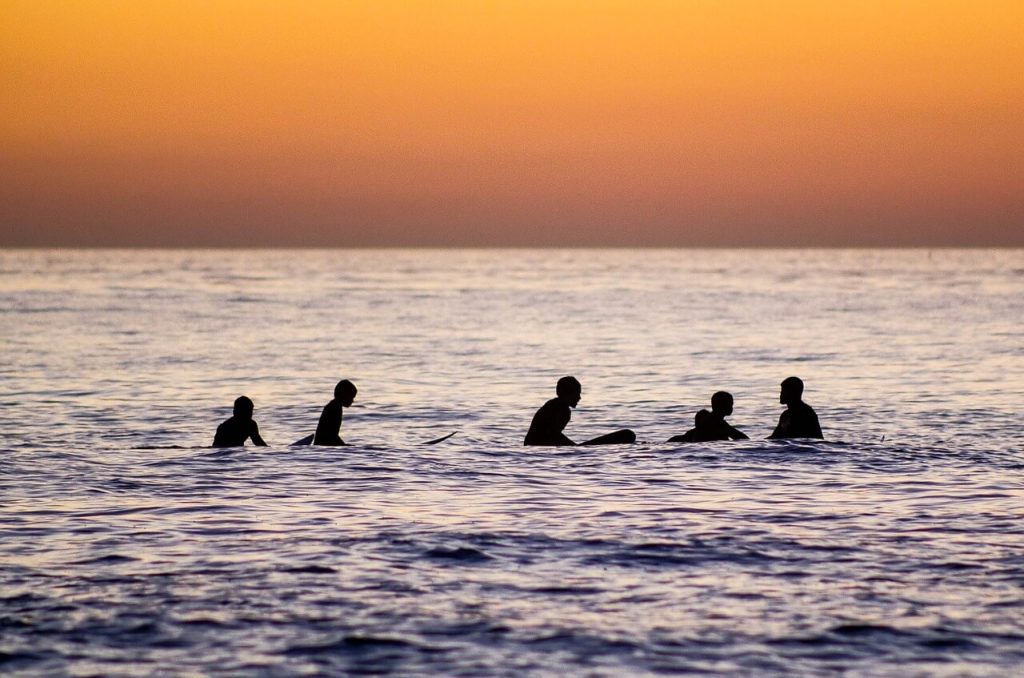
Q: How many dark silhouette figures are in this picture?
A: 6